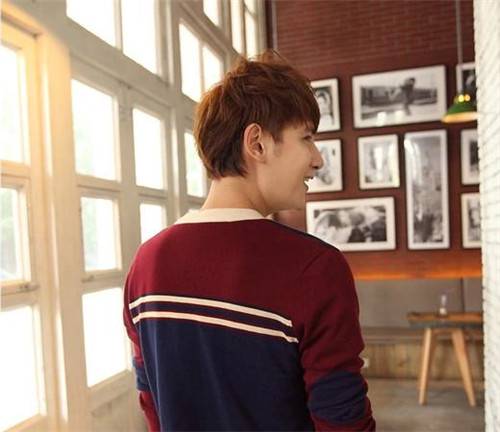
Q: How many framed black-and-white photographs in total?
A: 9